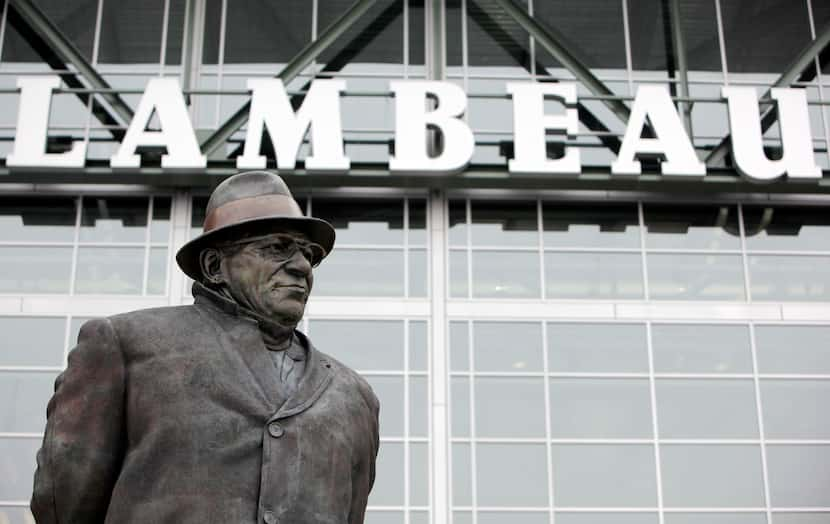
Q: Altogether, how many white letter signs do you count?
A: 7